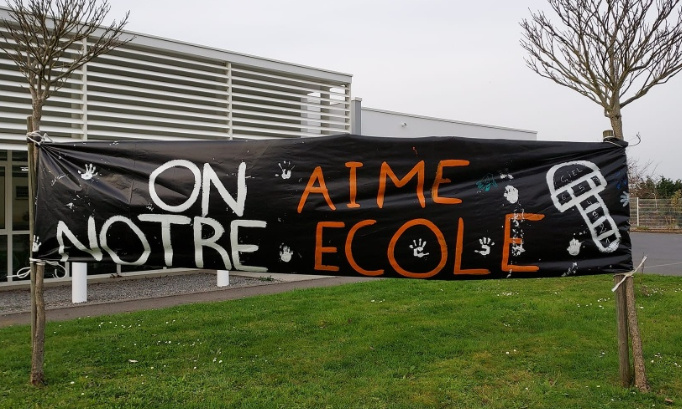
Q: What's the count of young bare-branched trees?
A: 2